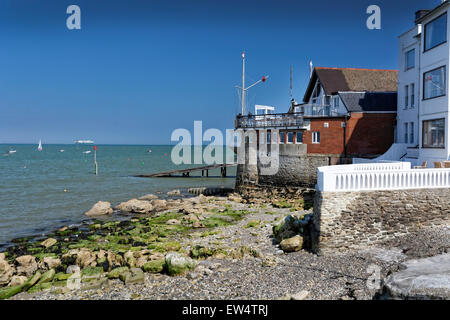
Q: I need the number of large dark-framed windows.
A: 3